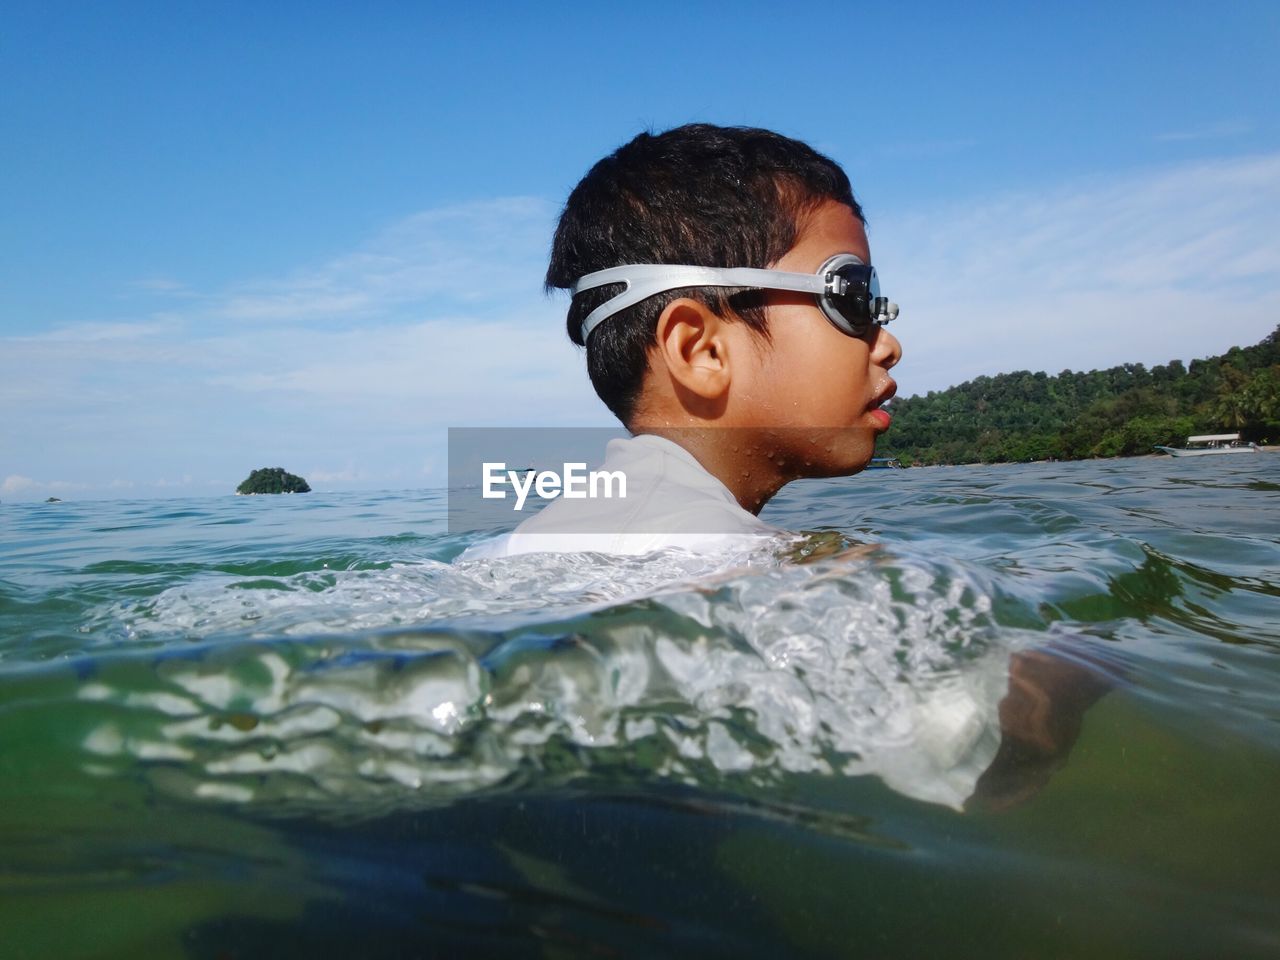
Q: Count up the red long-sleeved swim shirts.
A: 0